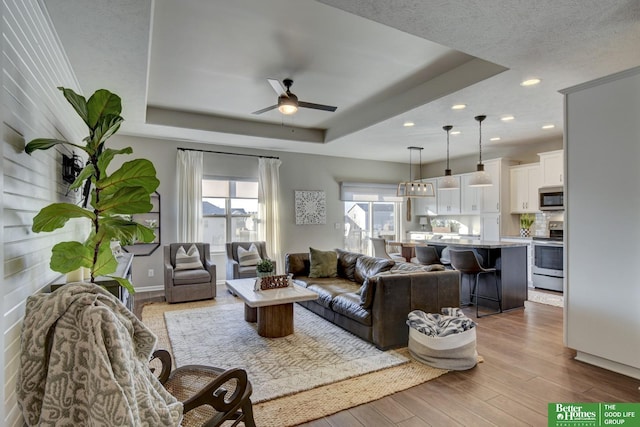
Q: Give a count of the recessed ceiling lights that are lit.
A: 7